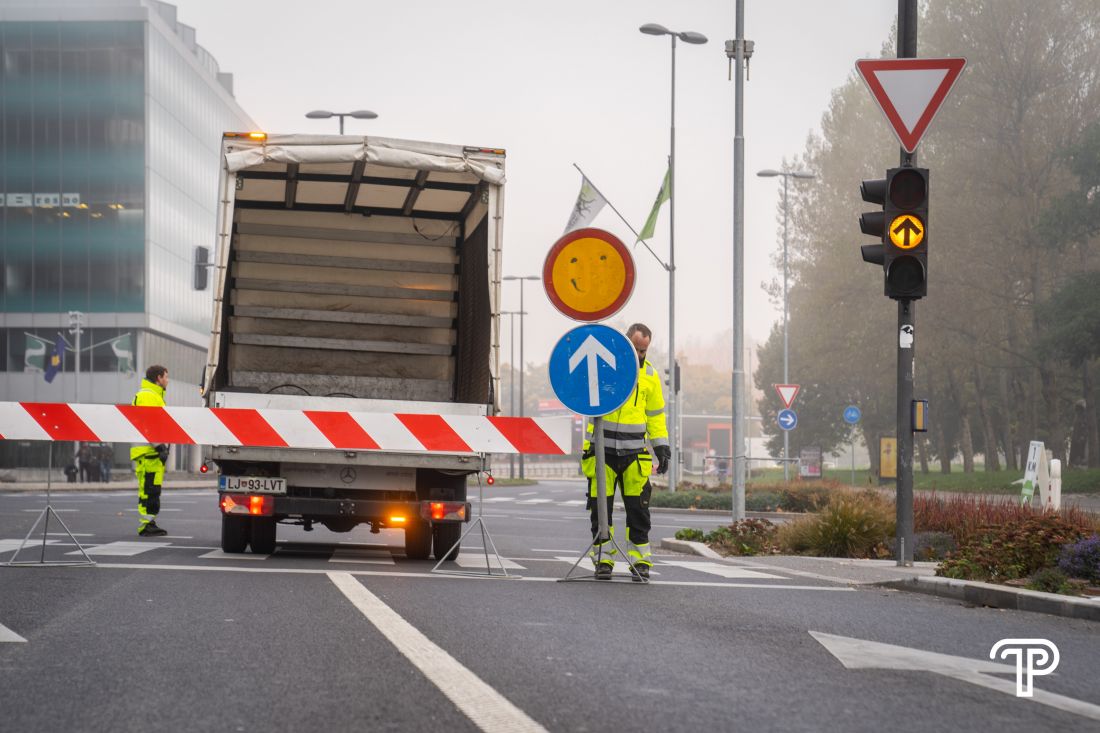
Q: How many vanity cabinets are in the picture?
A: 0